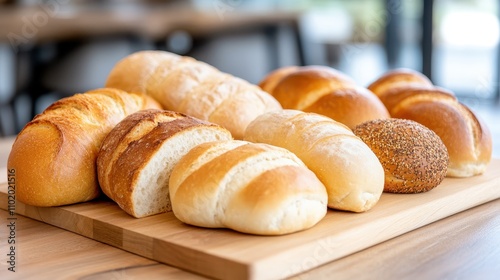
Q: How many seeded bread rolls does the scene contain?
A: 1